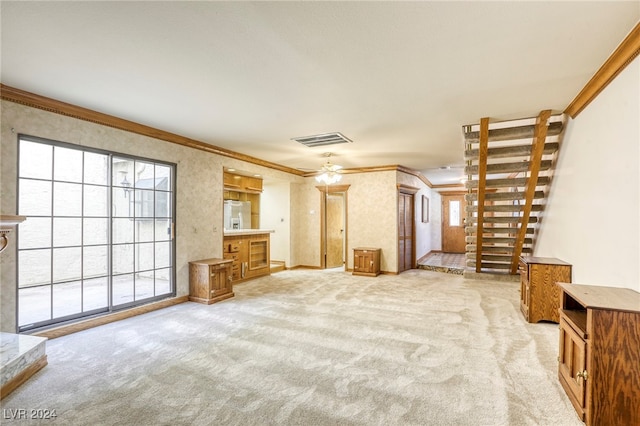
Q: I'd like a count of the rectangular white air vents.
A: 1